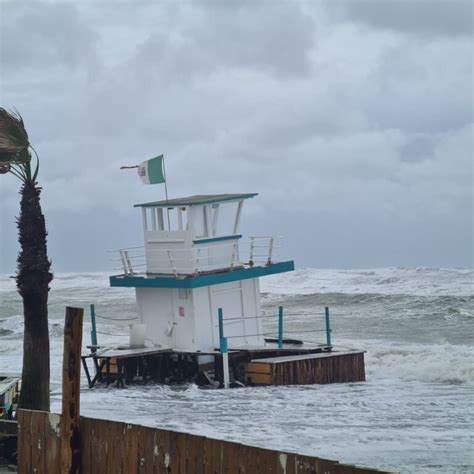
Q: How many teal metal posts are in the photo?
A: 4